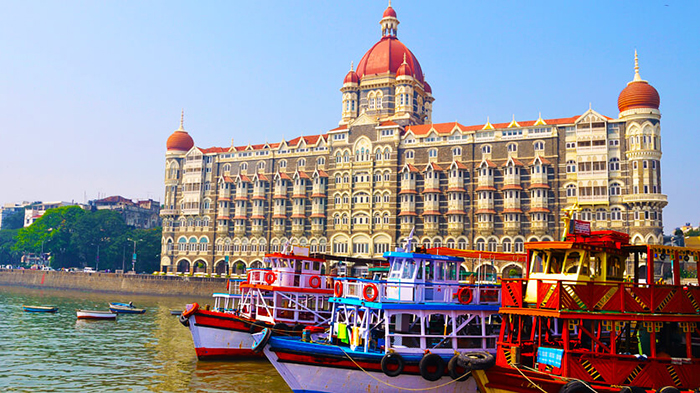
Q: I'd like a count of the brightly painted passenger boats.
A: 3